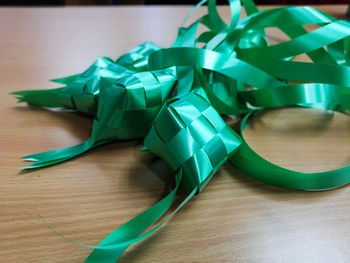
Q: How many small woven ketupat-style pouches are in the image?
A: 4